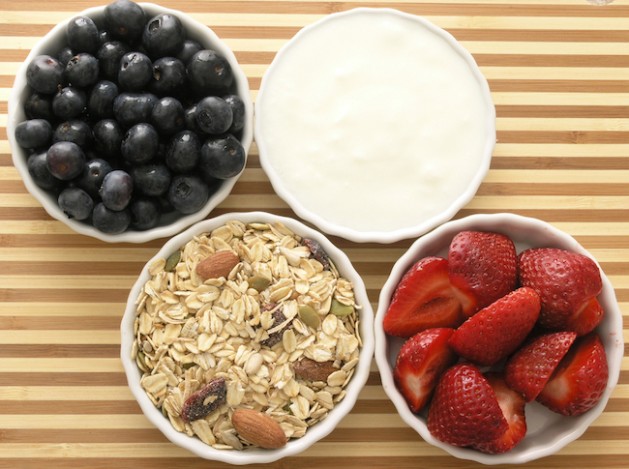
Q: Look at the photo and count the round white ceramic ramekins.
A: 4